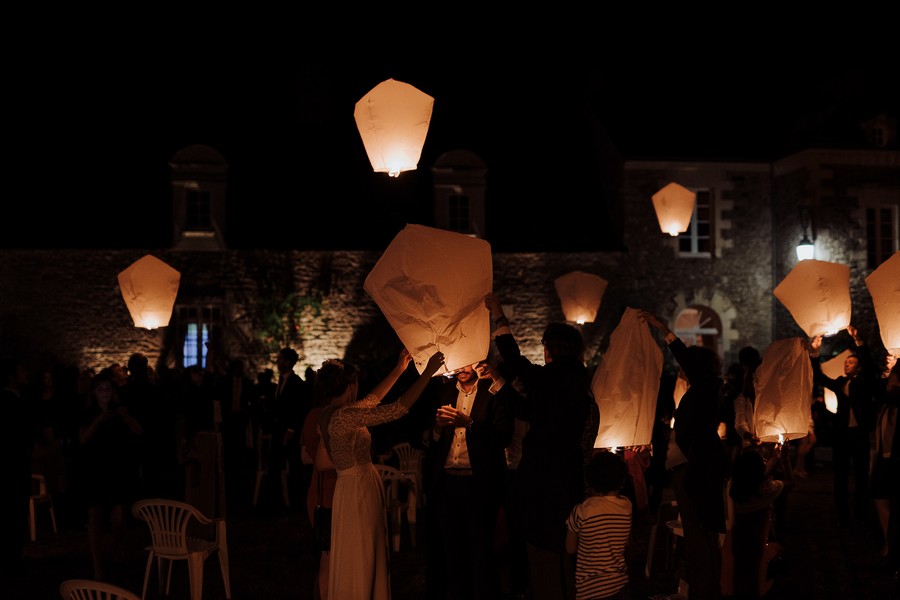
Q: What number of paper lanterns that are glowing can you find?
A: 11